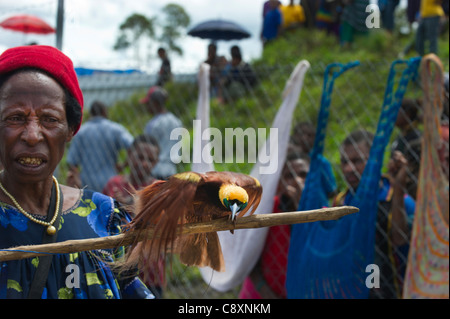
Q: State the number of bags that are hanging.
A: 3